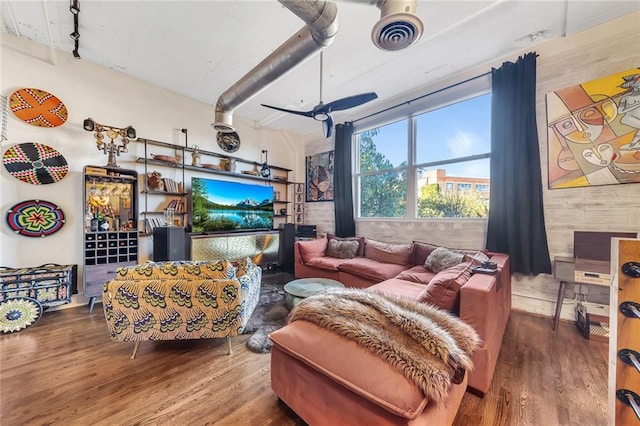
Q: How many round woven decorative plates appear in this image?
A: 3